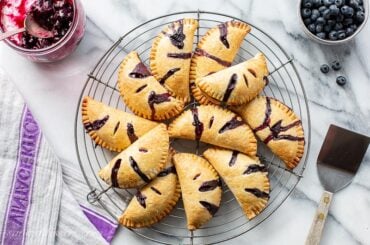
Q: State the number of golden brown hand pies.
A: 11